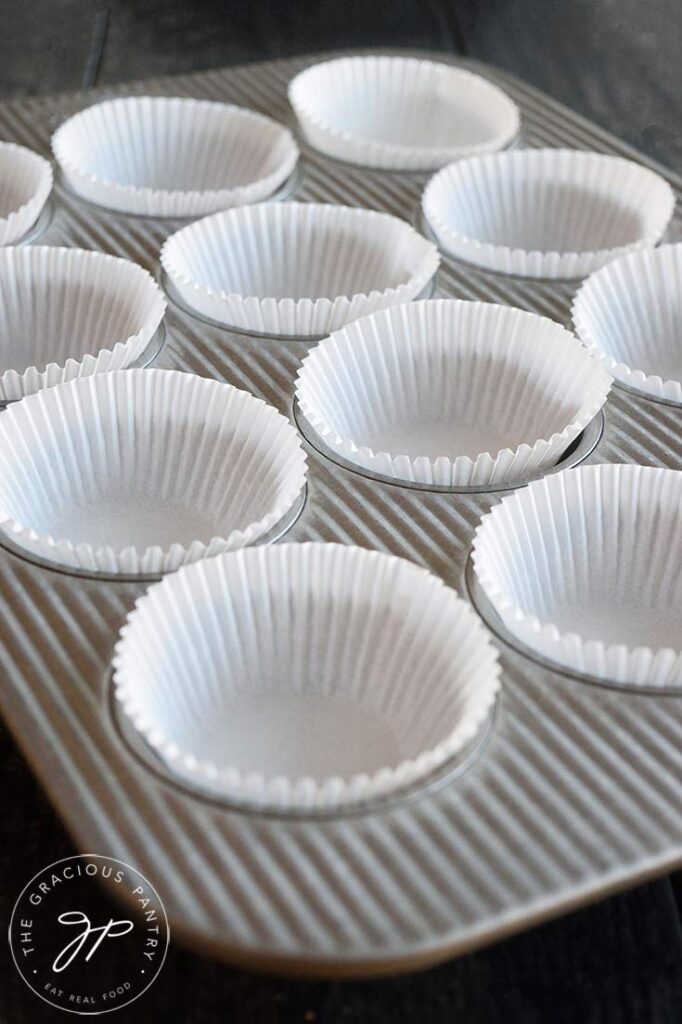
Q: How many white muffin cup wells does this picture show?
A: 11